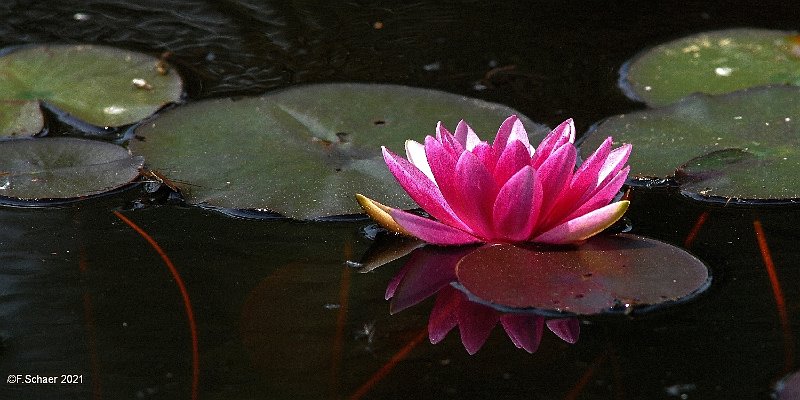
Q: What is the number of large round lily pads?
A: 6